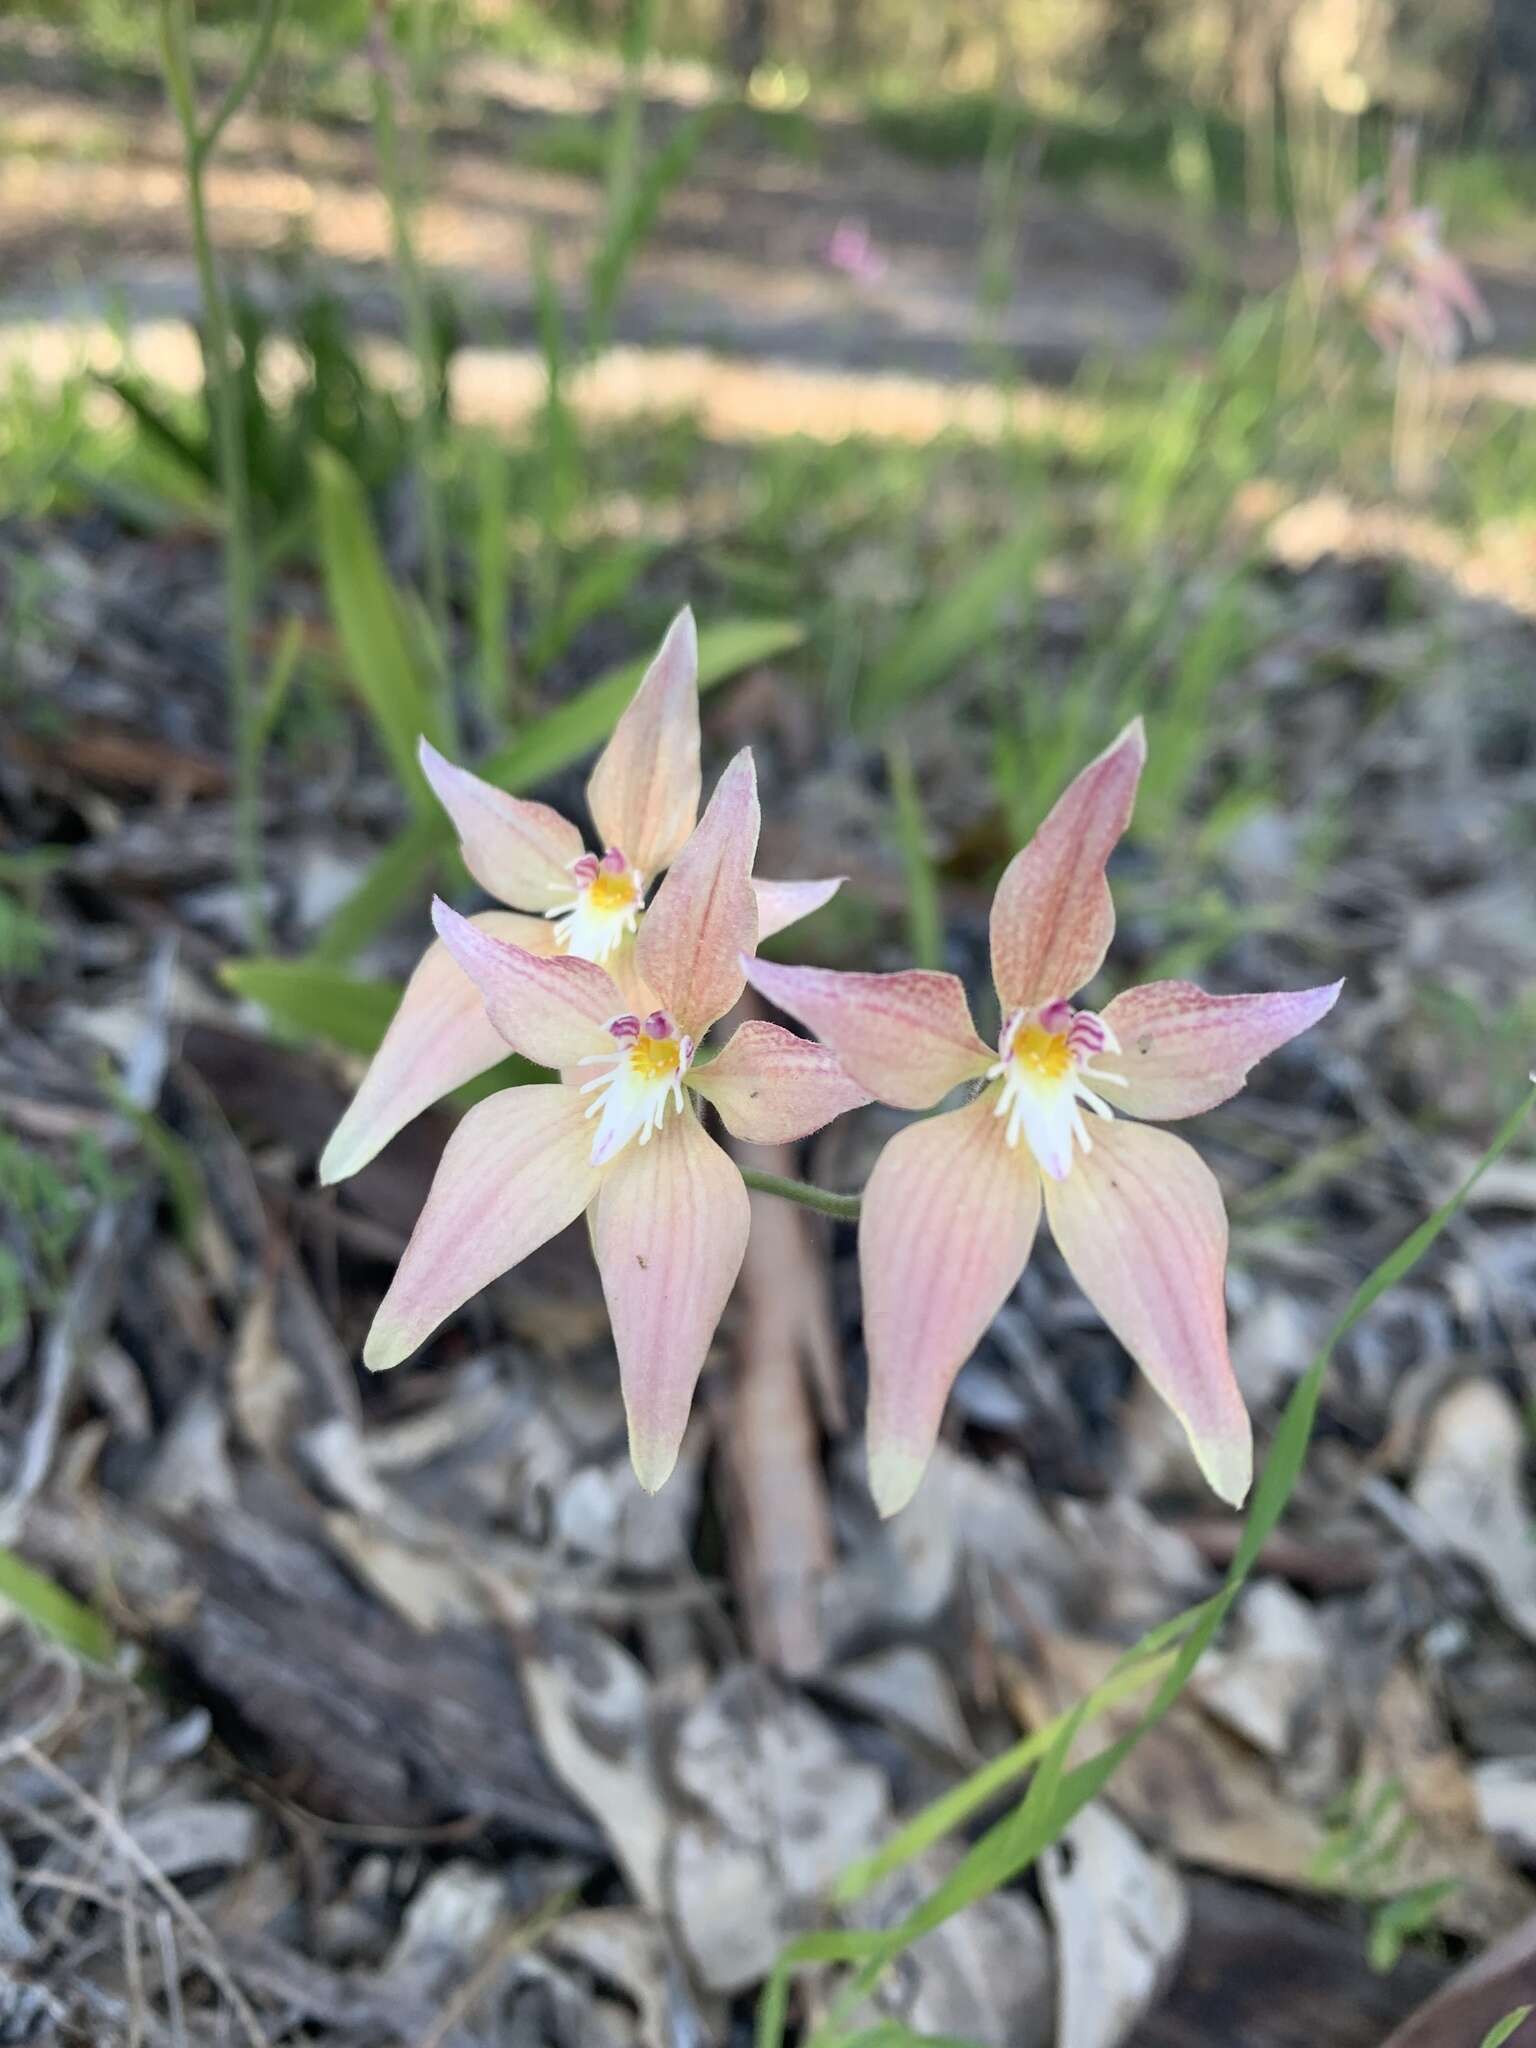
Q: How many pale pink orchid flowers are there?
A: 3